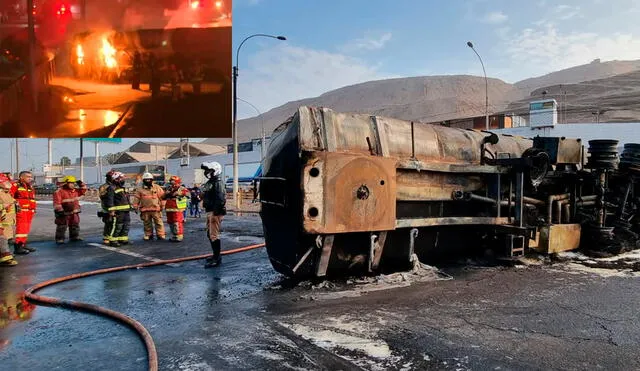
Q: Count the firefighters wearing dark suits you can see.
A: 1